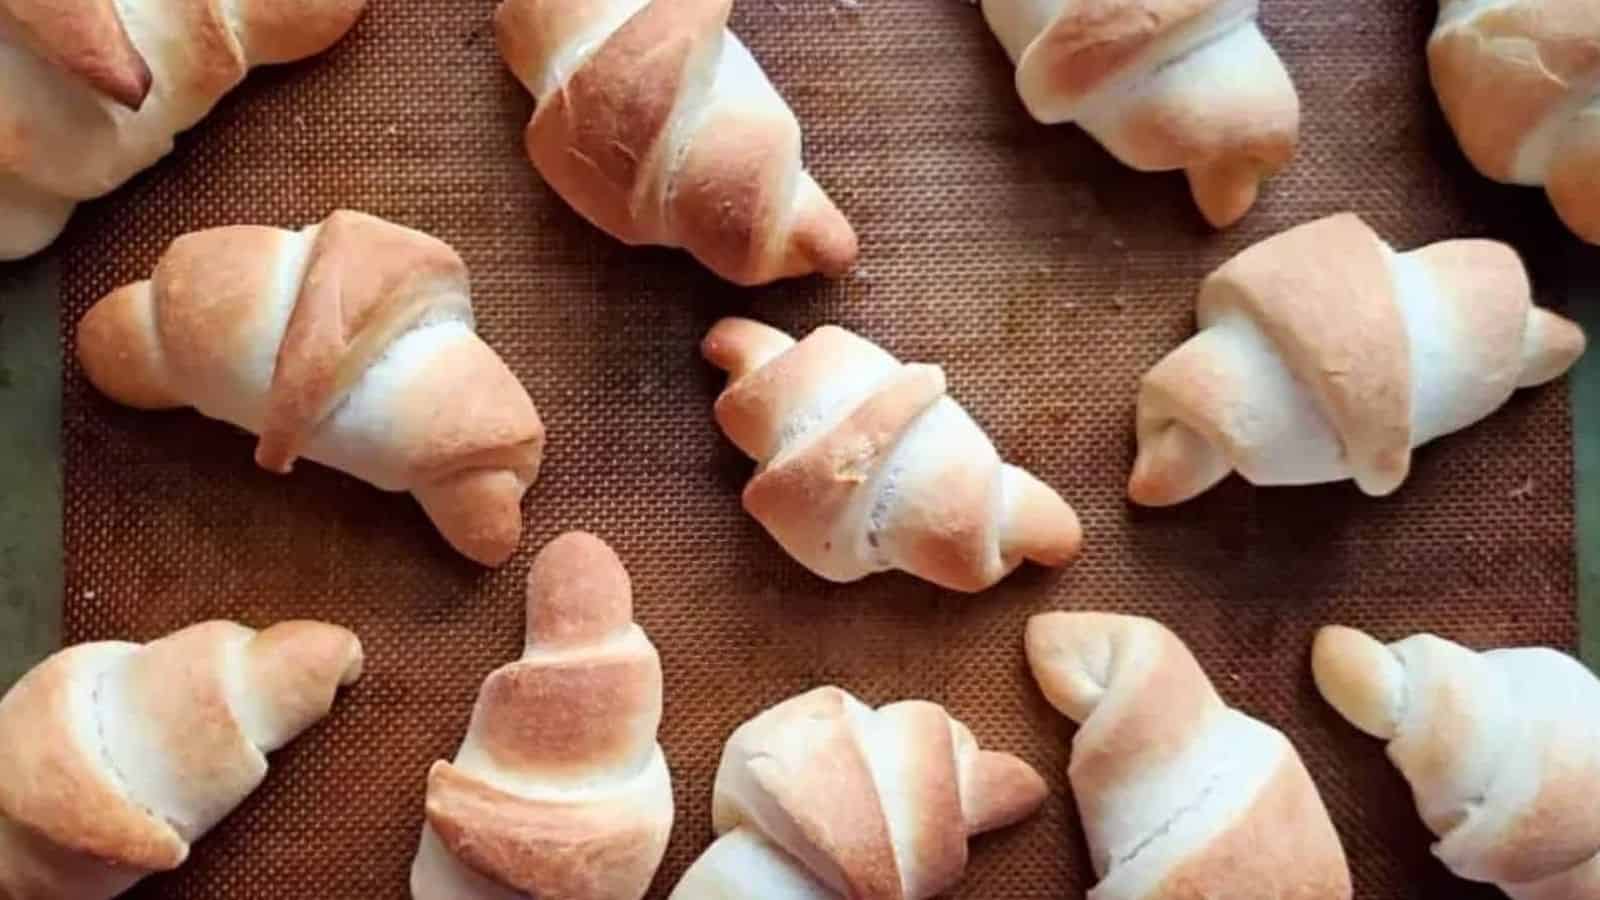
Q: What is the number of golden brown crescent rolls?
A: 12